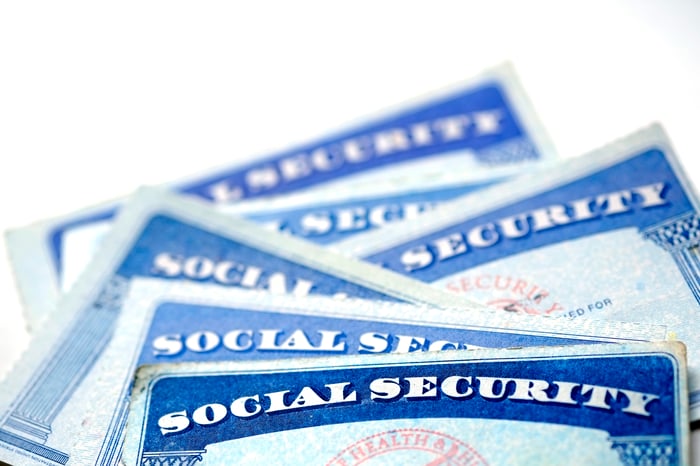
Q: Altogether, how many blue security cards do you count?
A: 6